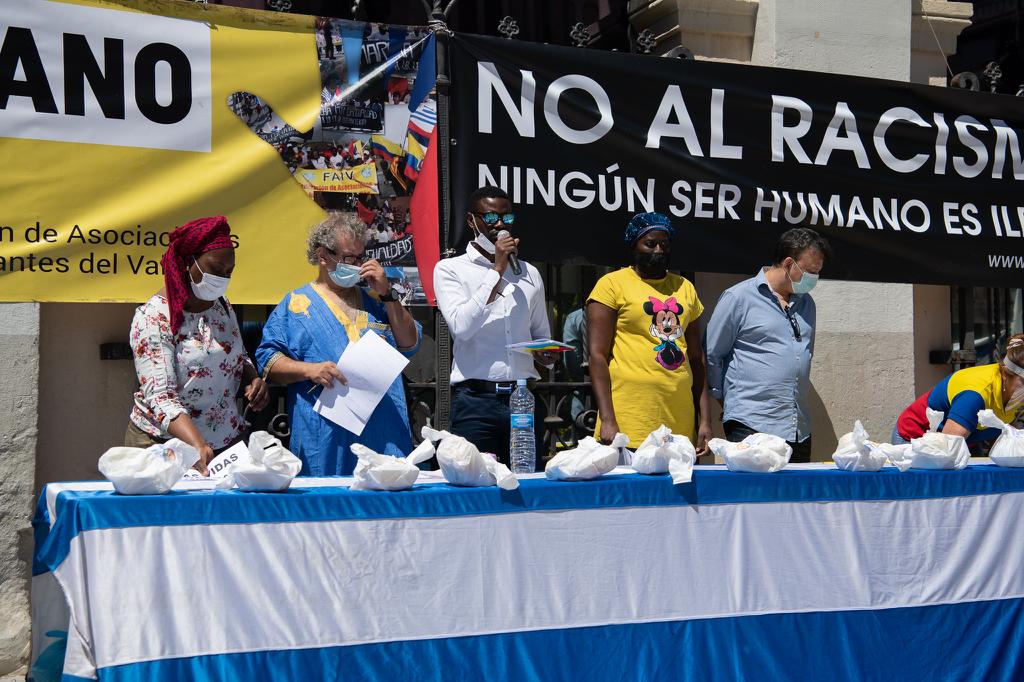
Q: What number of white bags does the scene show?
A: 10